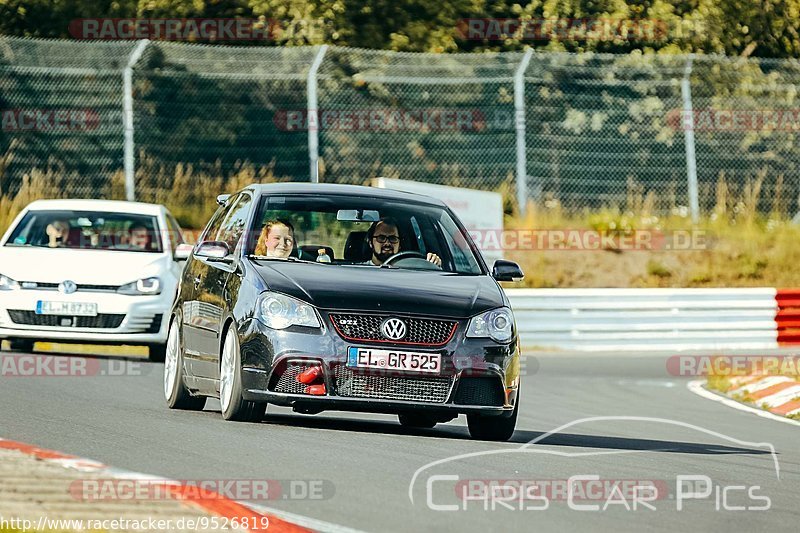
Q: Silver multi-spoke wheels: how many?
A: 2